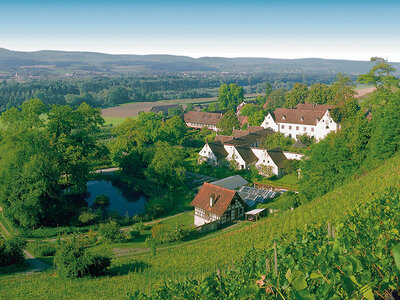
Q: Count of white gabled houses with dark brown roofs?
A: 3